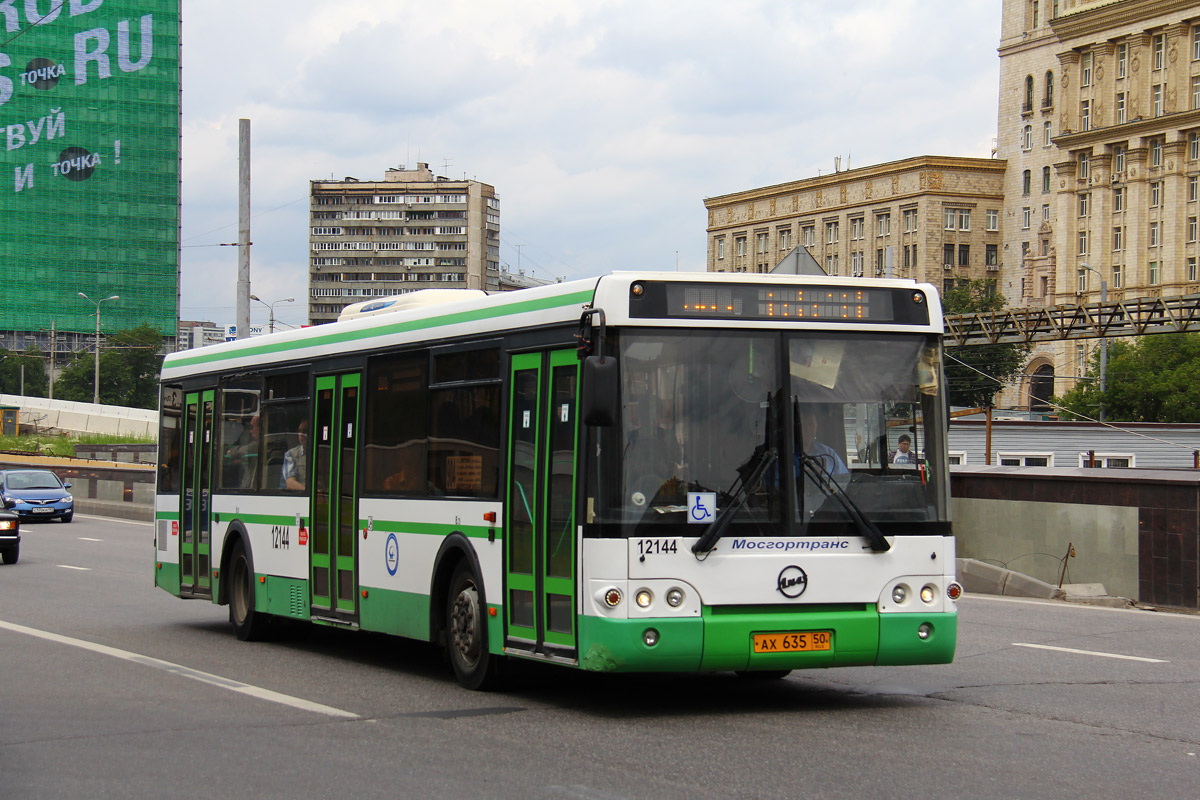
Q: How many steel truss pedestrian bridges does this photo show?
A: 1